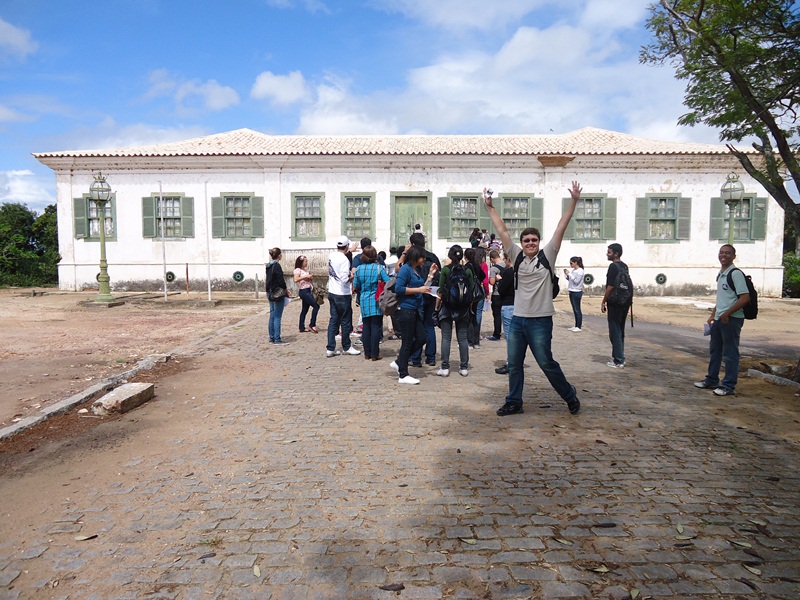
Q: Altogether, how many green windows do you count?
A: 10